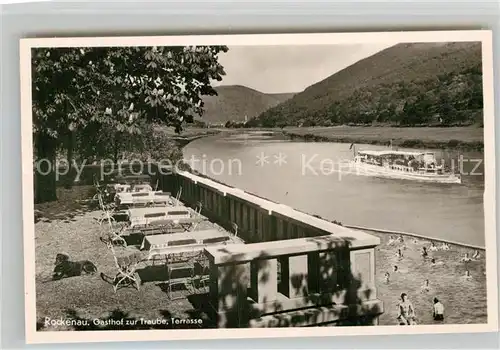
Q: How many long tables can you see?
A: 4